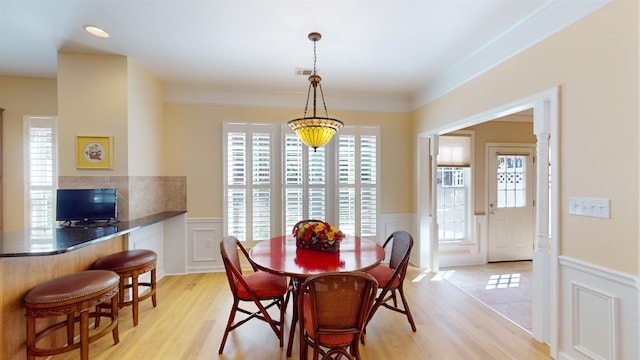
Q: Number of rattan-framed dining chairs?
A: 4